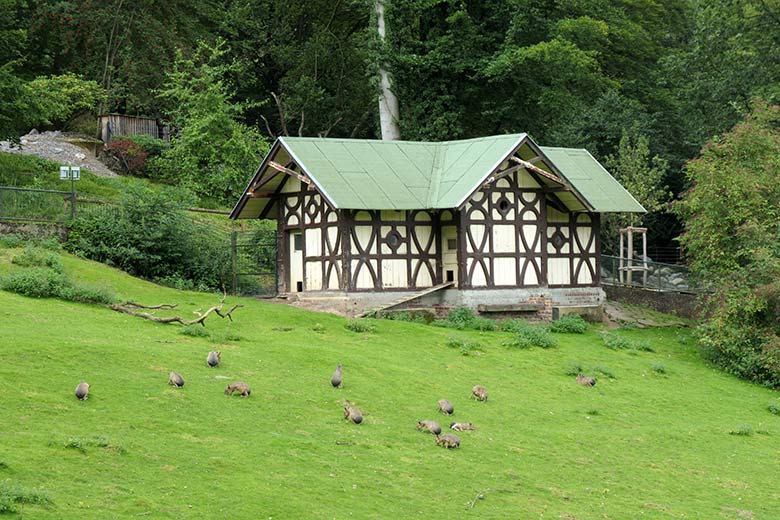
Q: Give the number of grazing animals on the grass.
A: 12